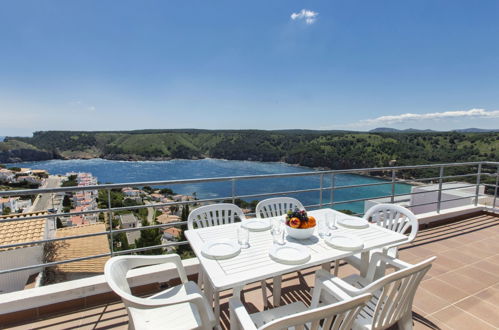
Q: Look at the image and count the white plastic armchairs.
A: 6